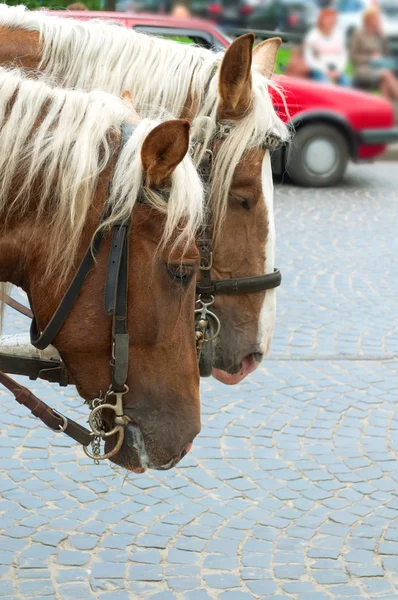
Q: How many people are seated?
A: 2